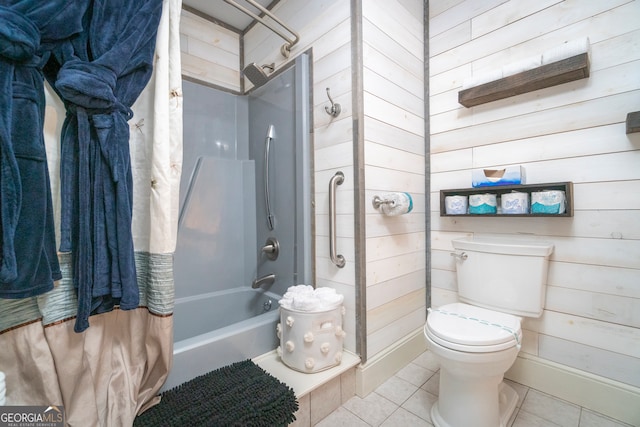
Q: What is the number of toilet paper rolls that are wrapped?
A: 5